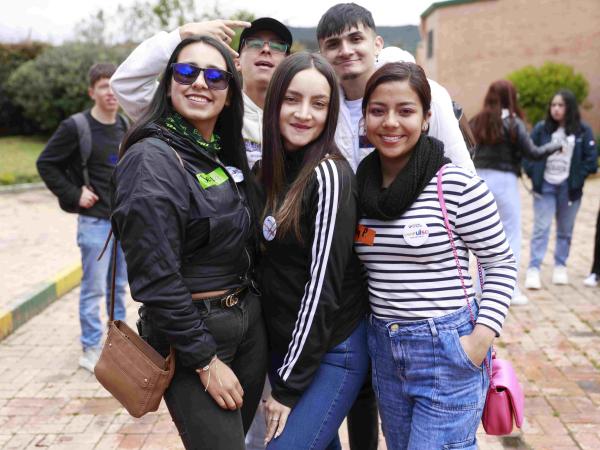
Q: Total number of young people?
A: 8